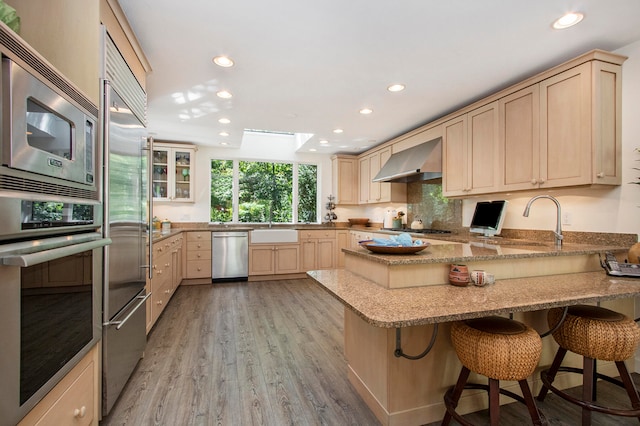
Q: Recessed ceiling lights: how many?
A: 11